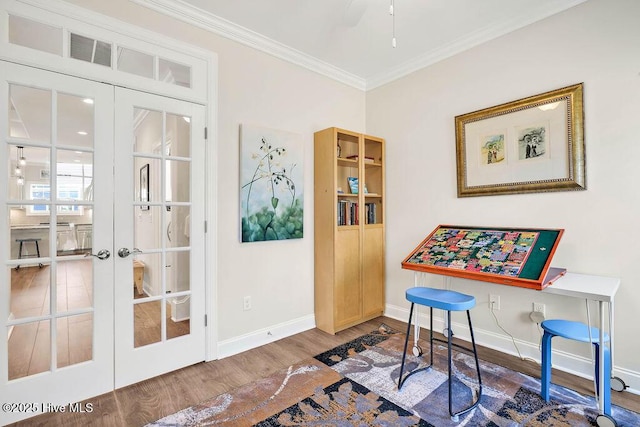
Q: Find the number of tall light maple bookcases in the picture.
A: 1